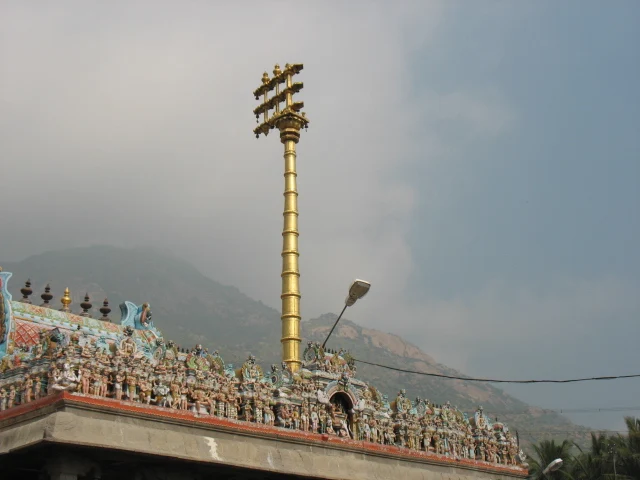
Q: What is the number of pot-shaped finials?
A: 5